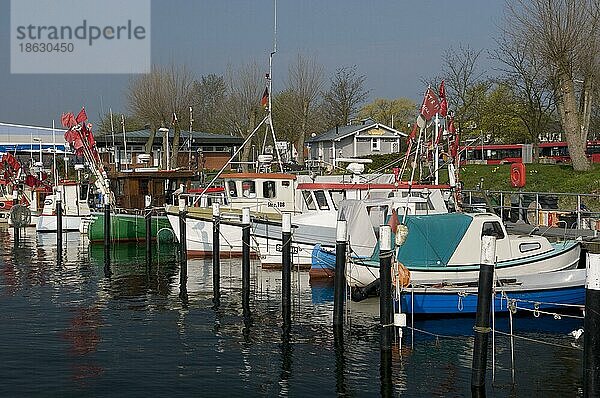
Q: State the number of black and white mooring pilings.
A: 12